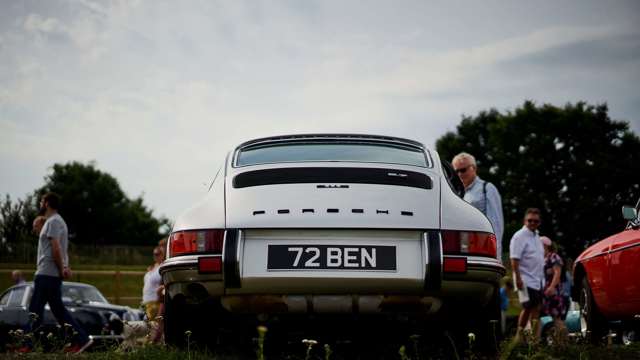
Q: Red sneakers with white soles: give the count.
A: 2